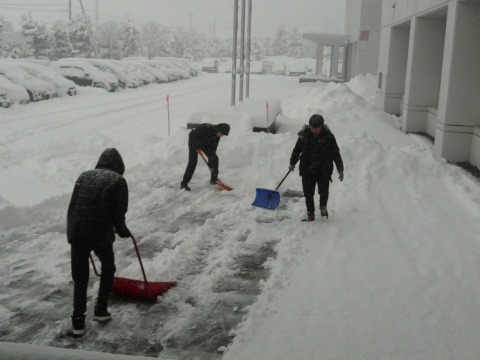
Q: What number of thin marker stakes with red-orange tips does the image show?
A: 2